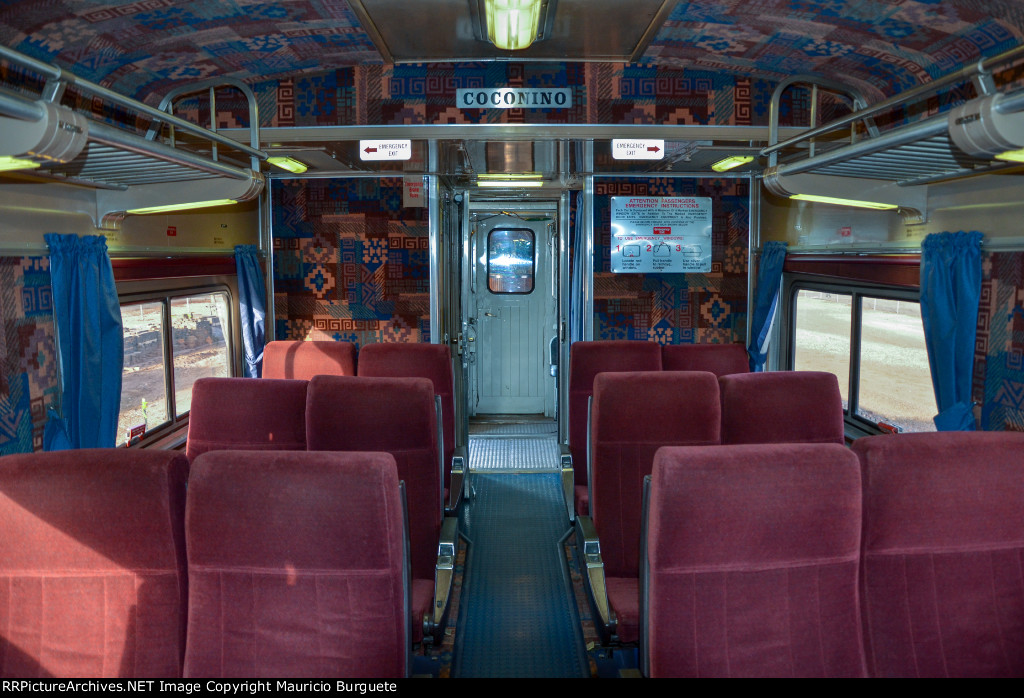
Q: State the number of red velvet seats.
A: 12